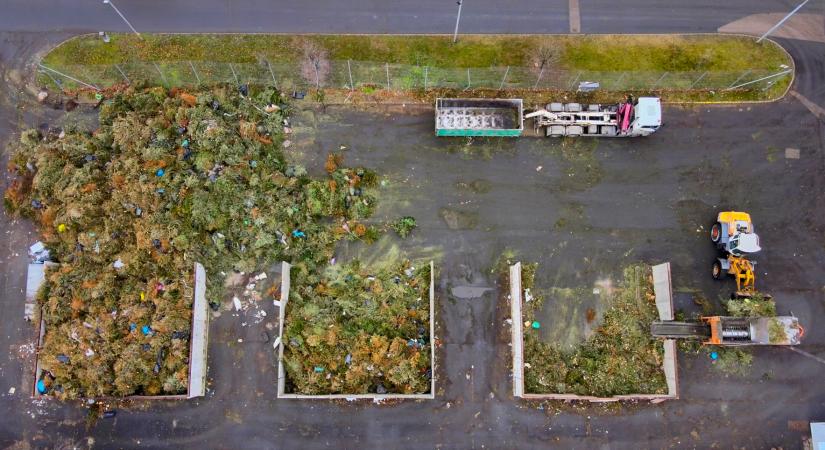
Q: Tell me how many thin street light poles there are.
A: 3